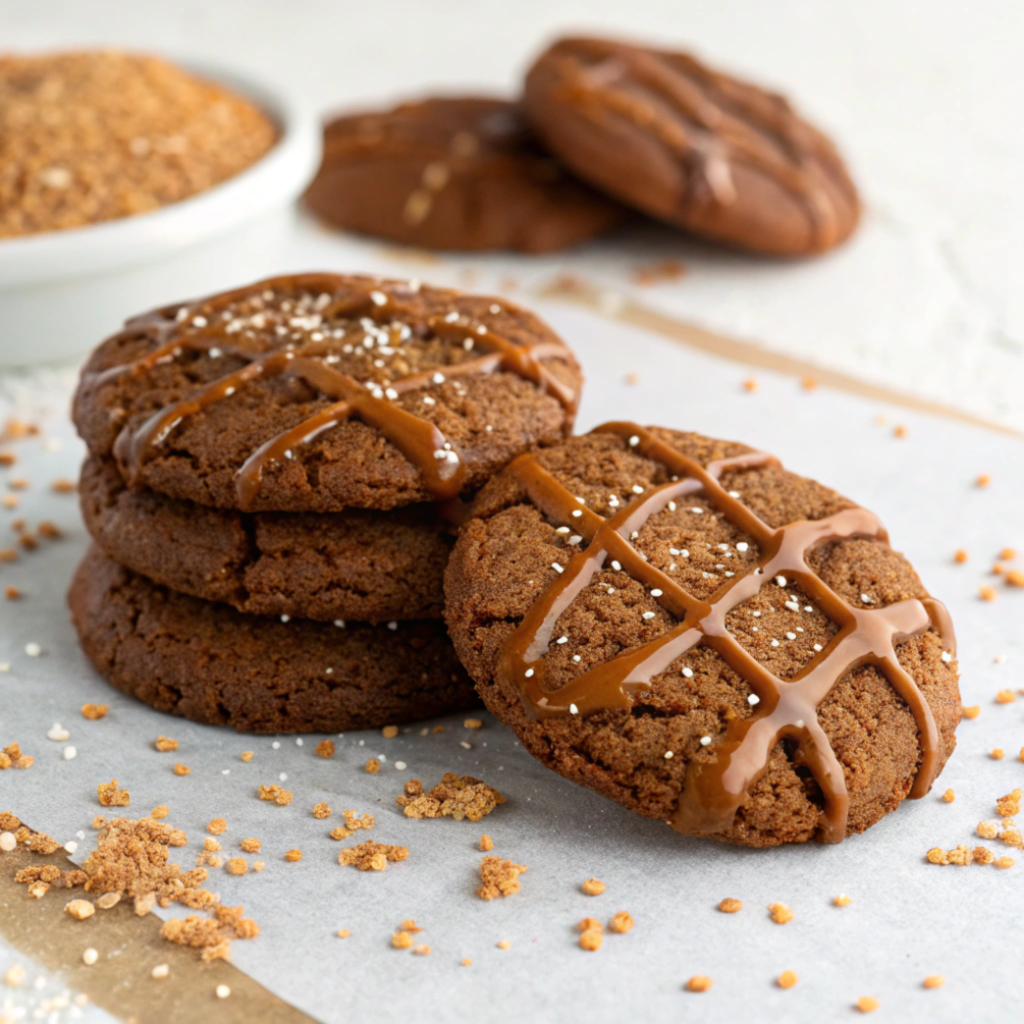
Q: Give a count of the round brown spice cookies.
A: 6